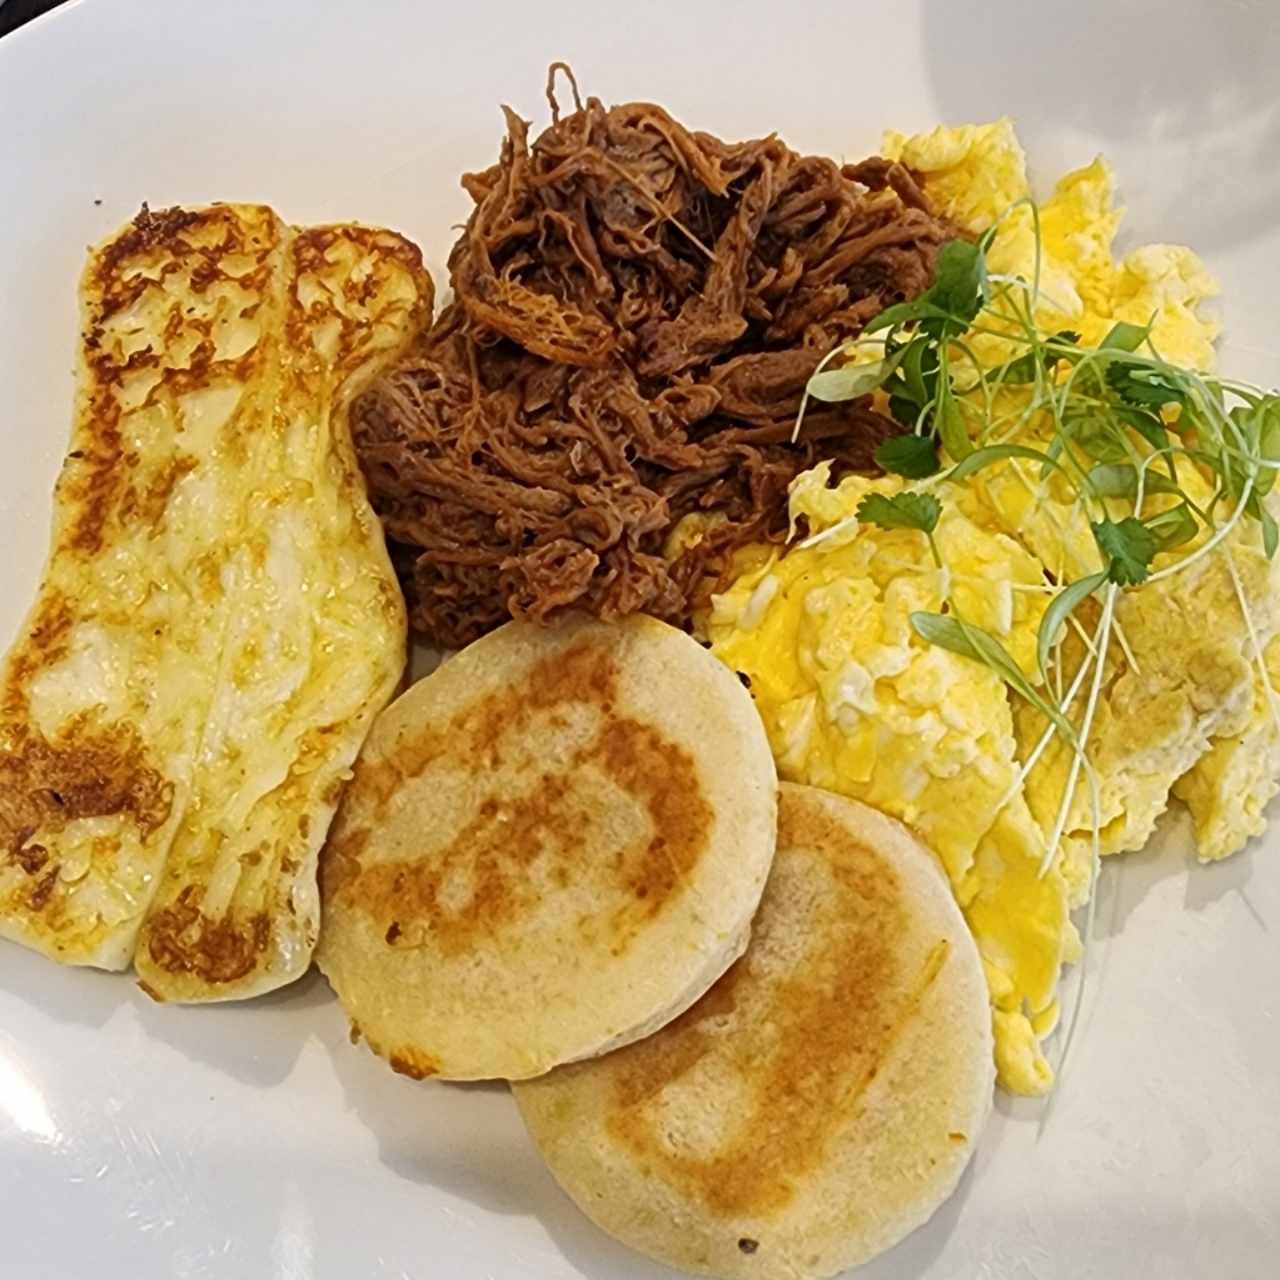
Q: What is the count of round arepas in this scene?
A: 2